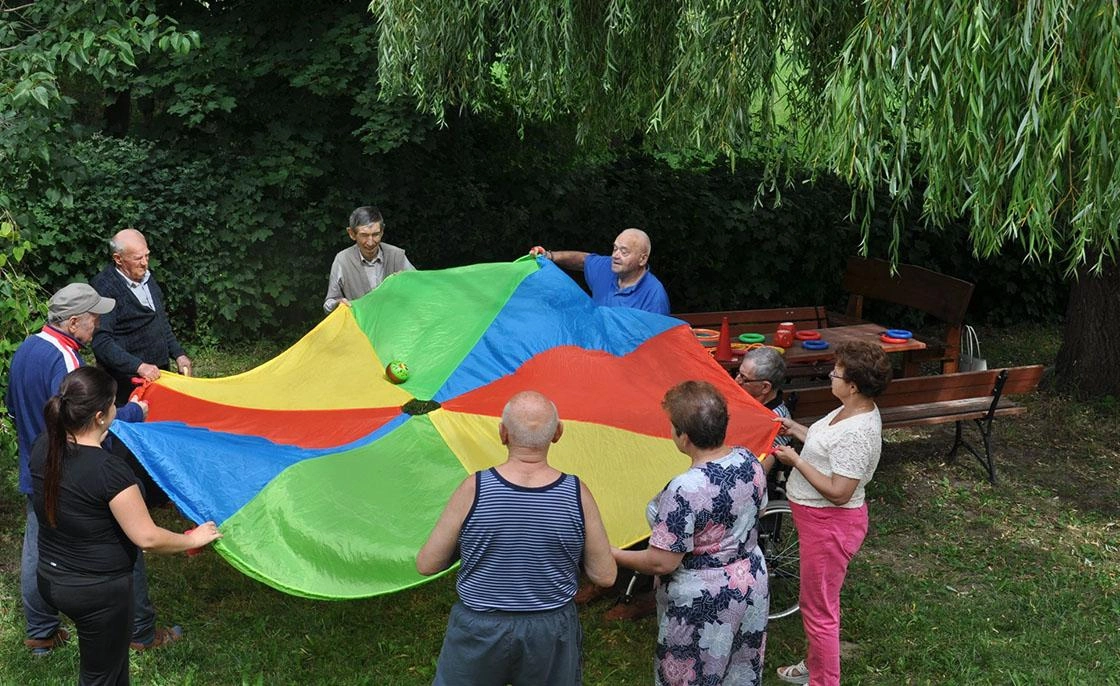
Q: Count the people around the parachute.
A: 9